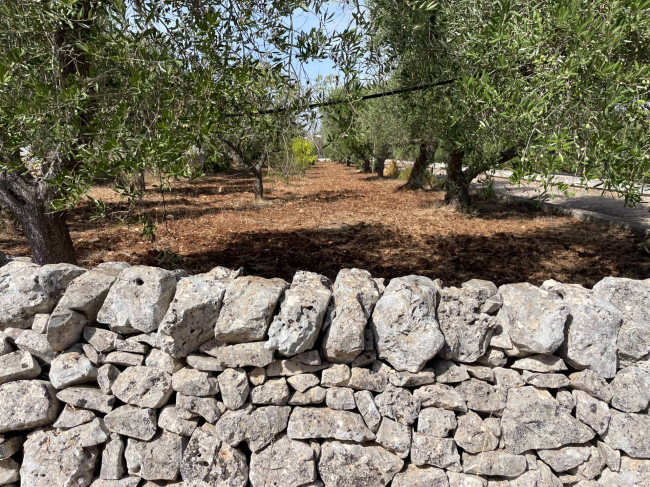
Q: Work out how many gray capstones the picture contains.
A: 12